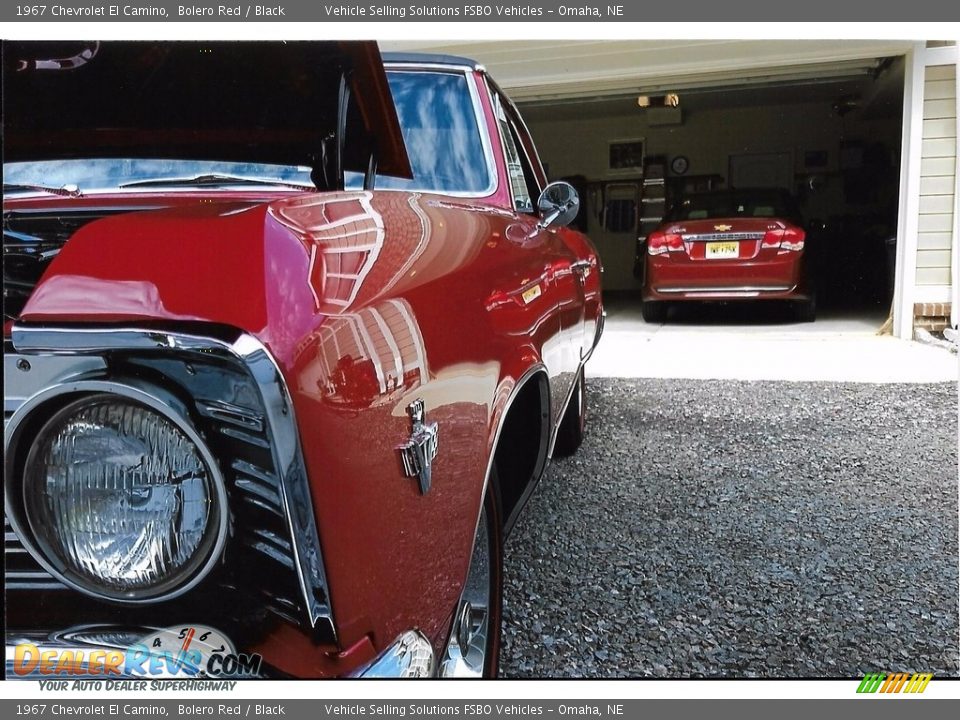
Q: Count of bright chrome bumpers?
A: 1